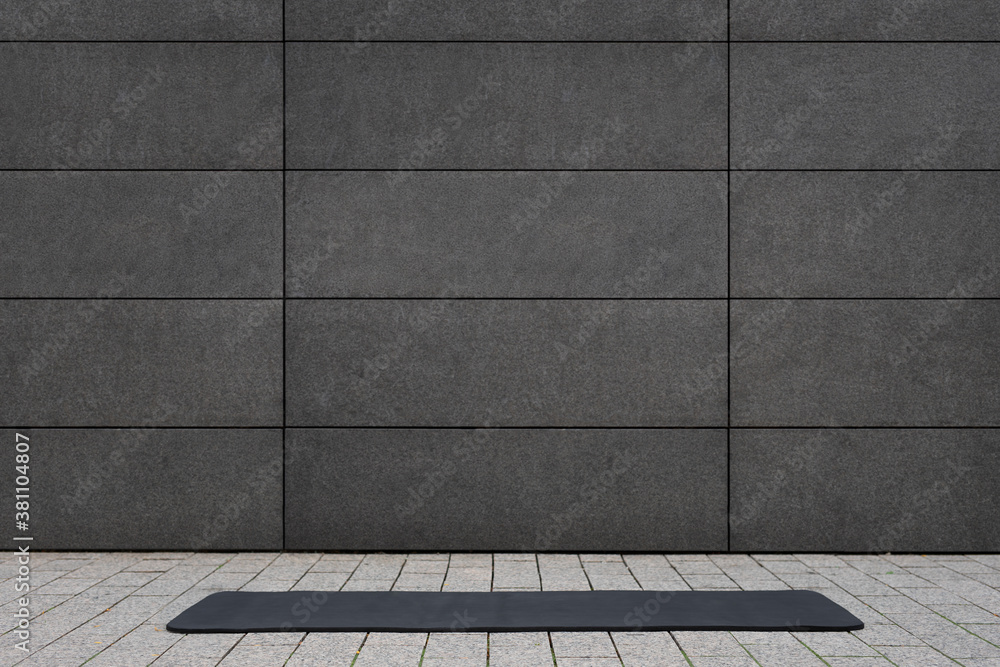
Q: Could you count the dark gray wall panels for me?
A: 15